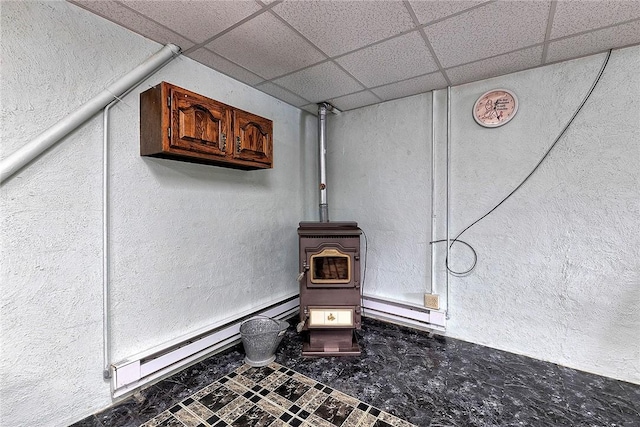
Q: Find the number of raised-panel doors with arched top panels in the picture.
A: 2